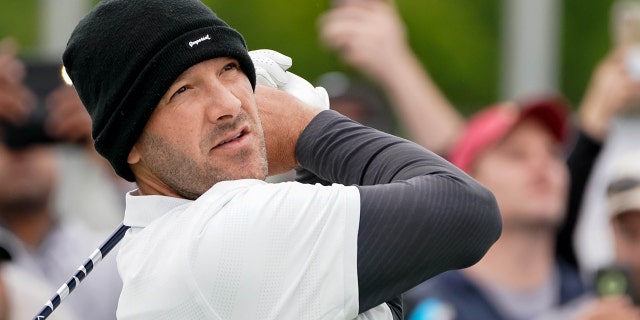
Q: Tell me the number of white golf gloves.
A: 1